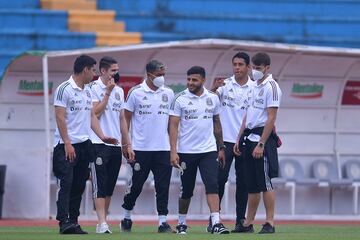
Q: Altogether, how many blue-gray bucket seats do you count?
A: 3